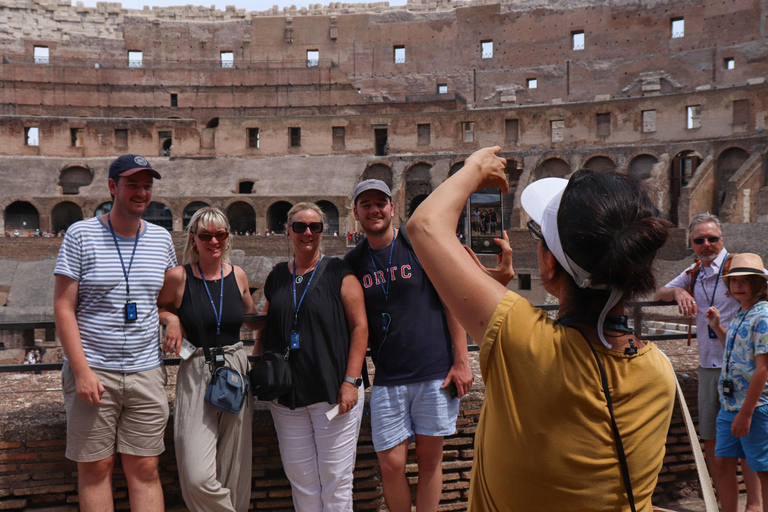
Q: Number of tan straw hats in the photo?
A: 1